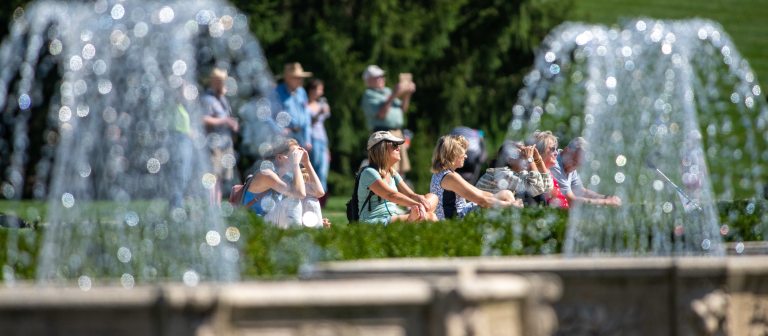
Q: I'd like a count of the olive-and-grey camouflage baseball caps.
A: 0